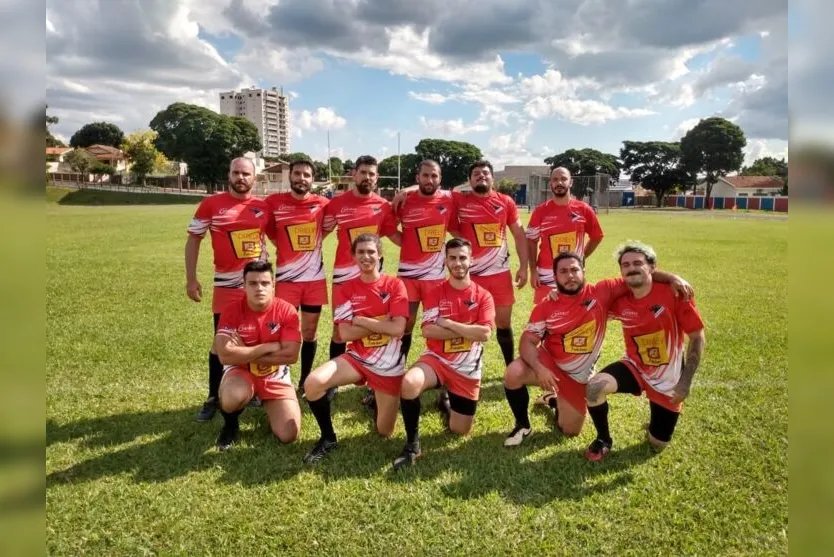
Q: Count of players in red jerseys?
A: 11